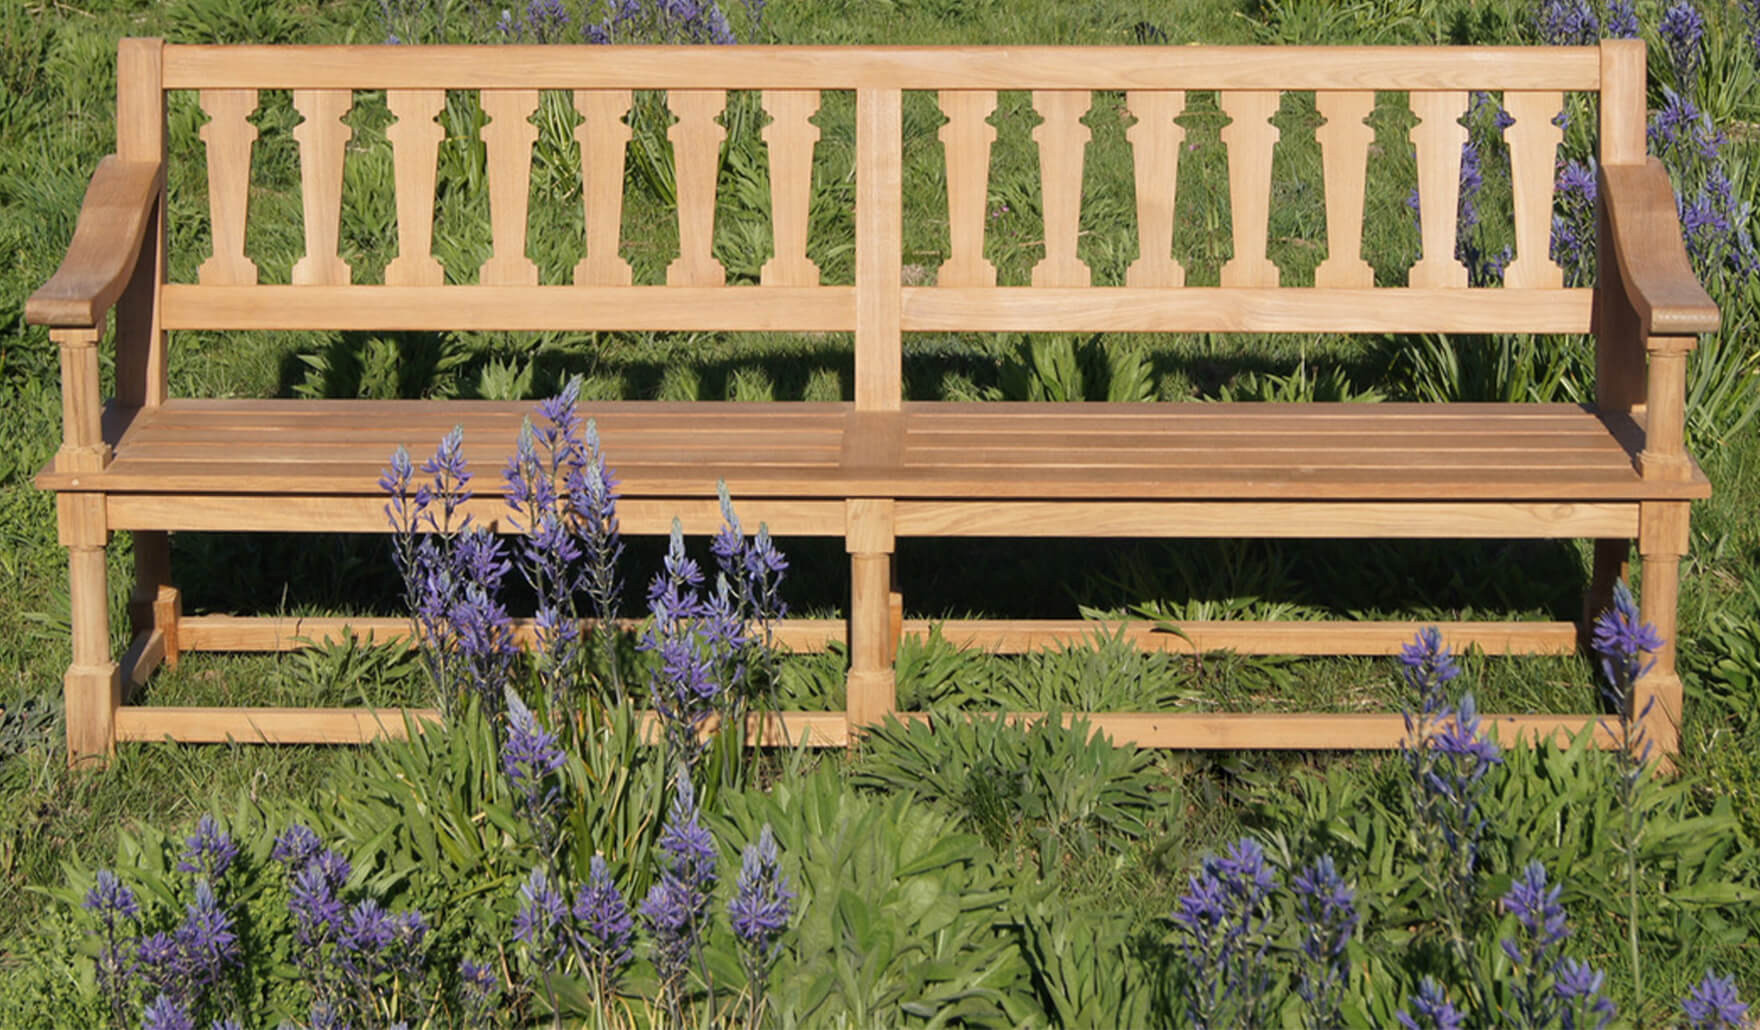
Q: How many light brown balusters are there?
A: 14